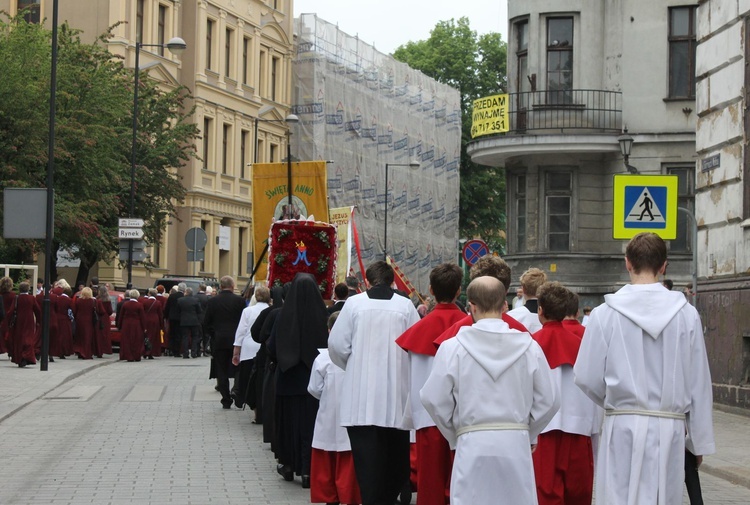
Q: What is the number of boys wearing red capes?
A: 4